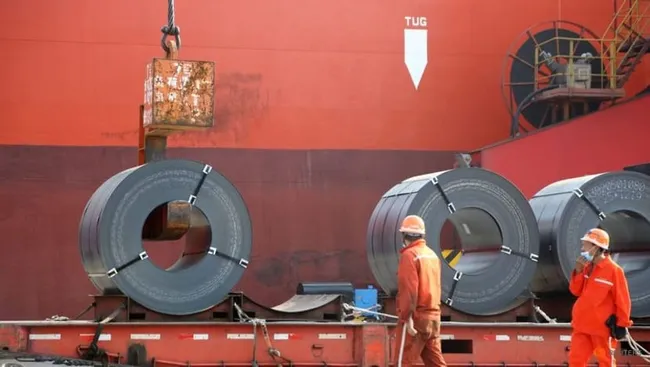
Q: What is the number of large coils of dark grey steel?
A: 3